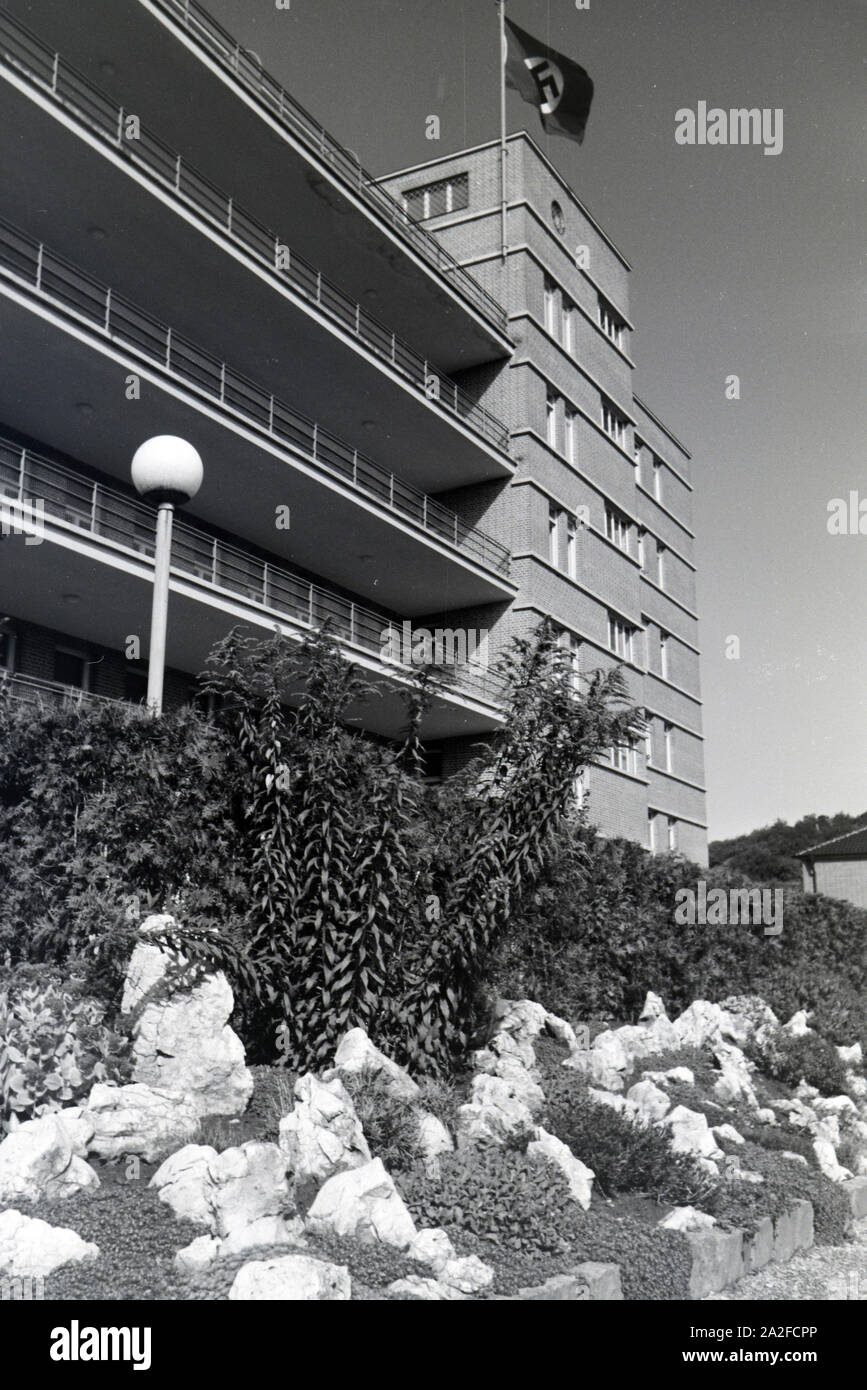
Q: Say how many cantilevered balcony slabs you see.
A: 4